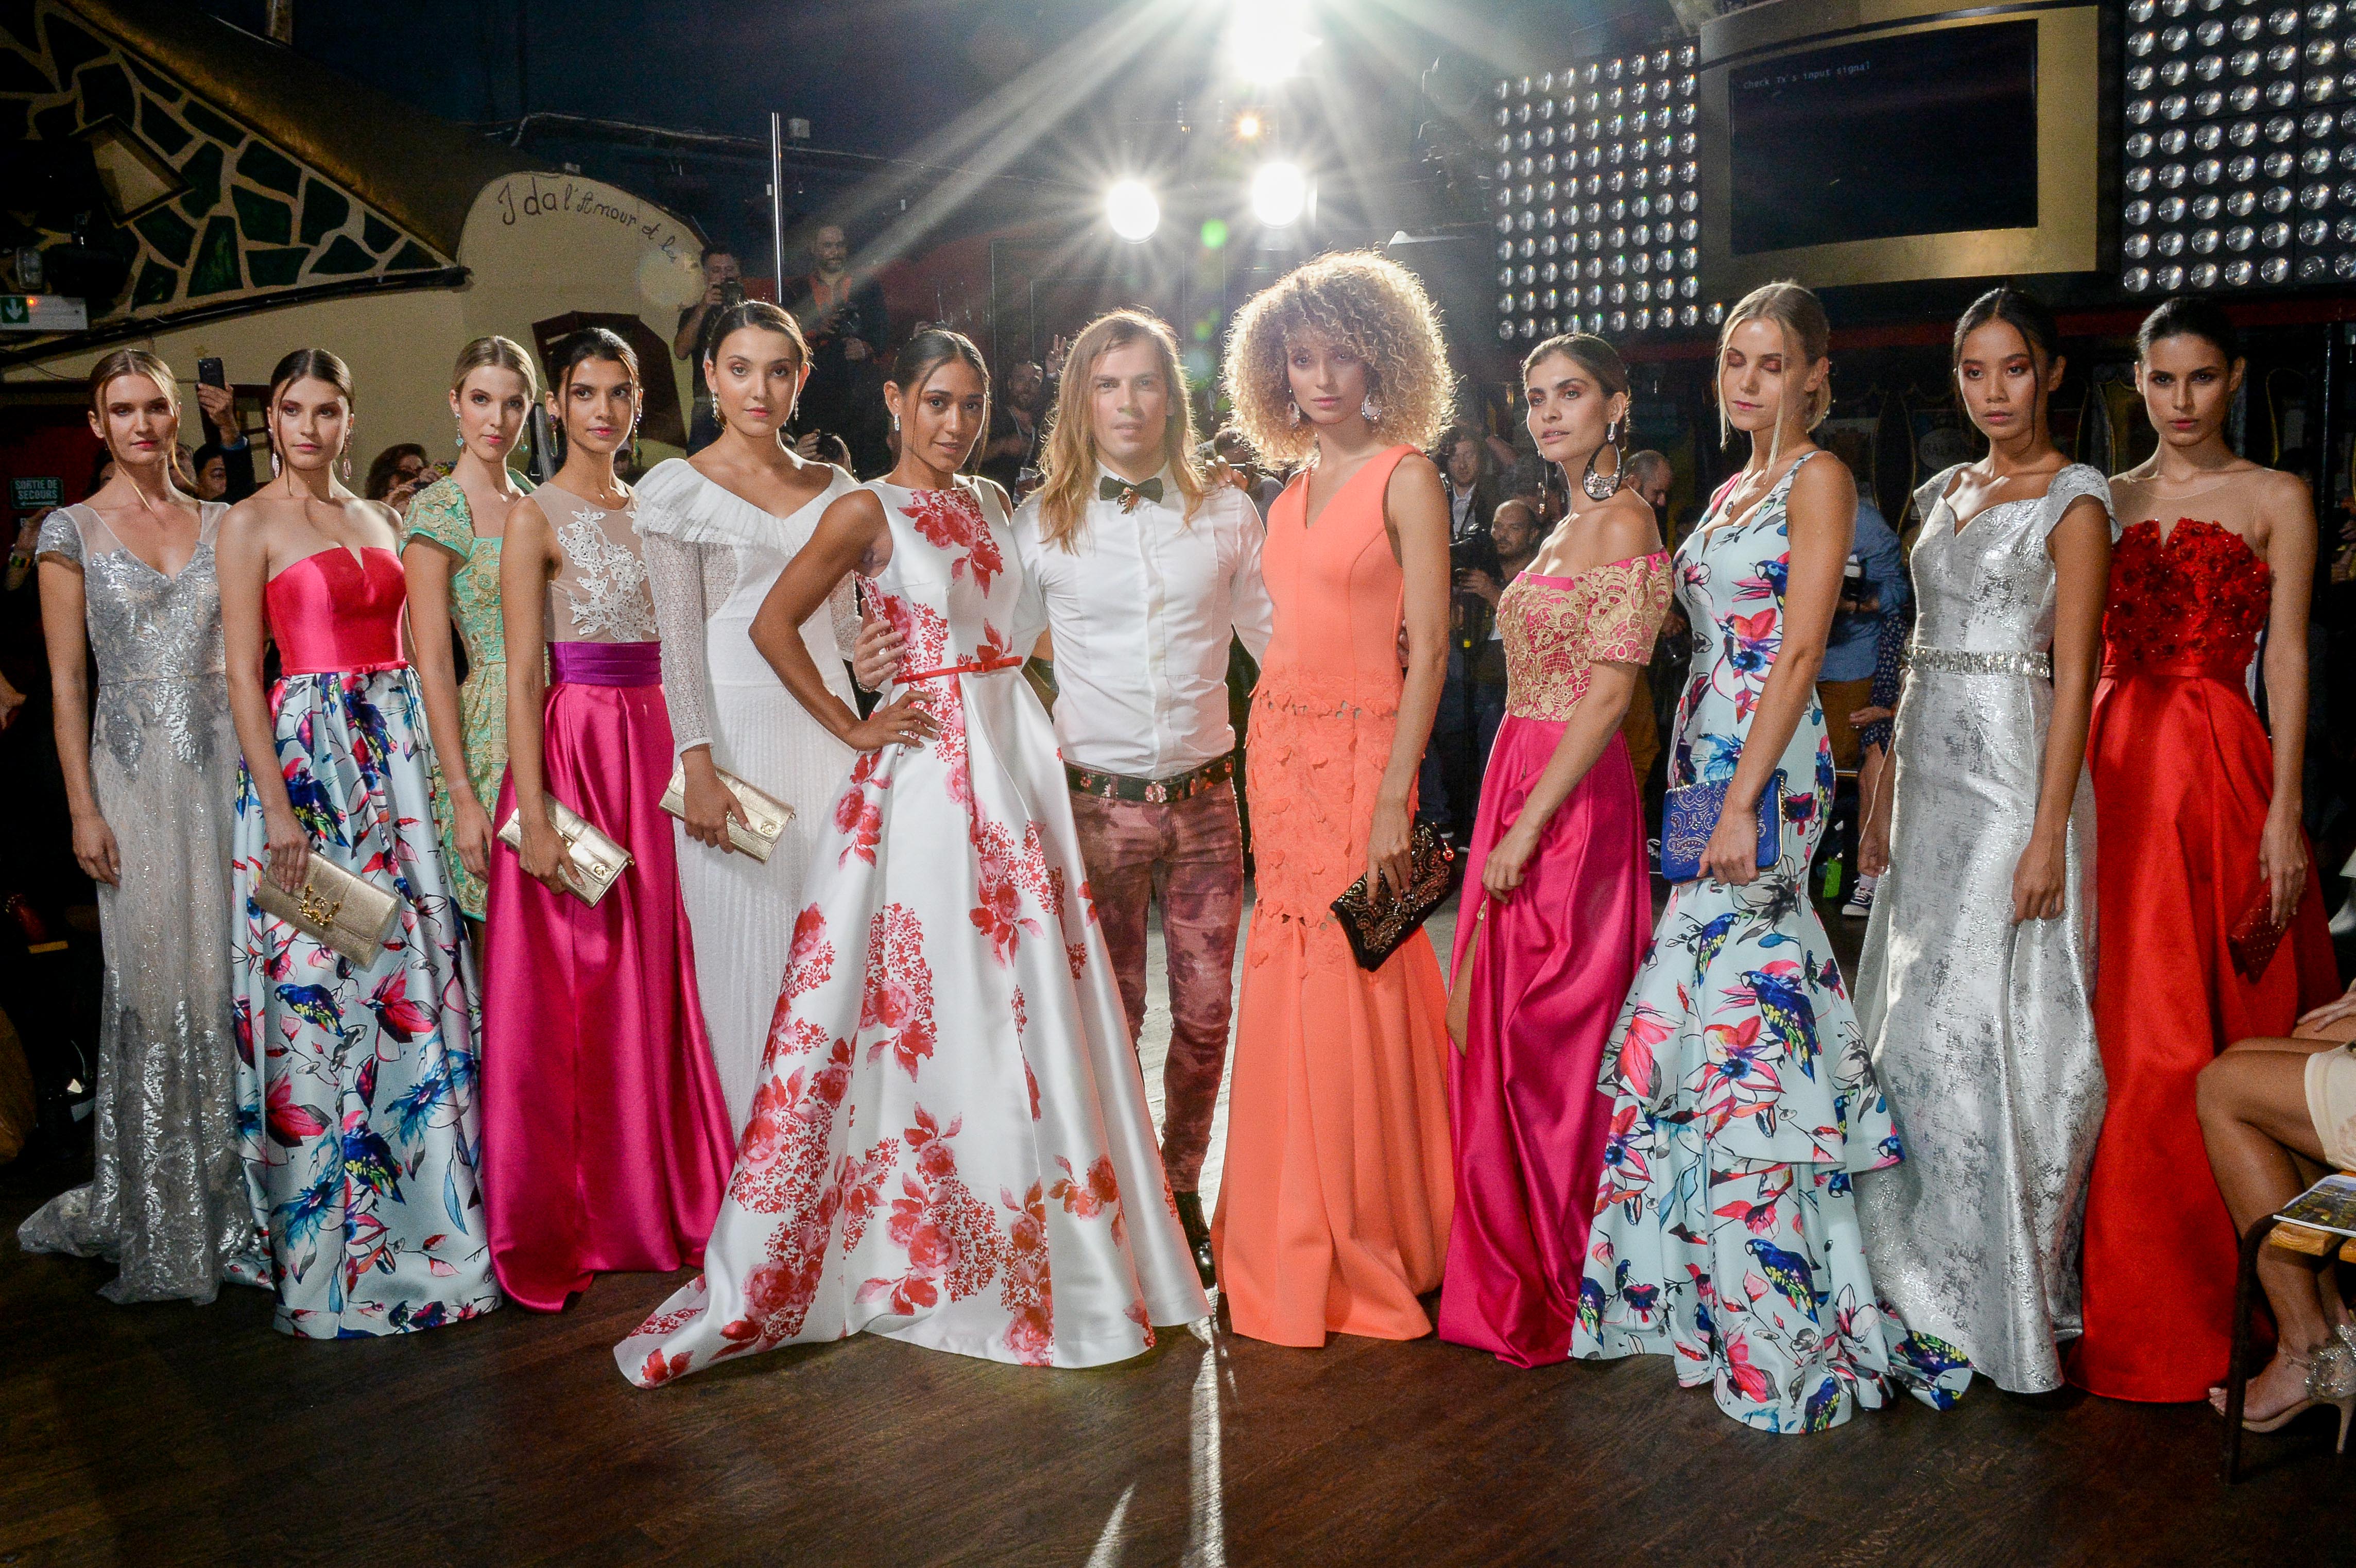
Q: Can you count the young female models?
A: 11